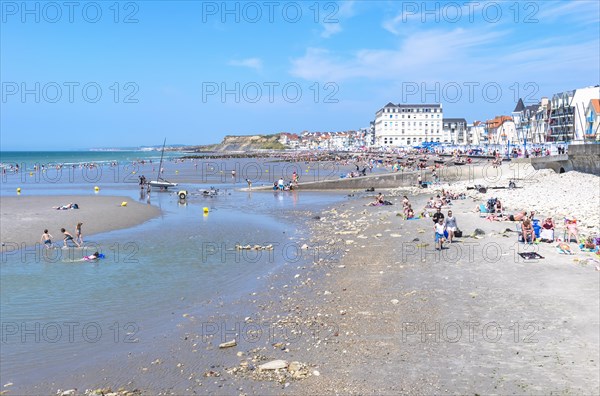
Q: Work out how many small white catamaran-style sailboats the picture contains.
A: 1